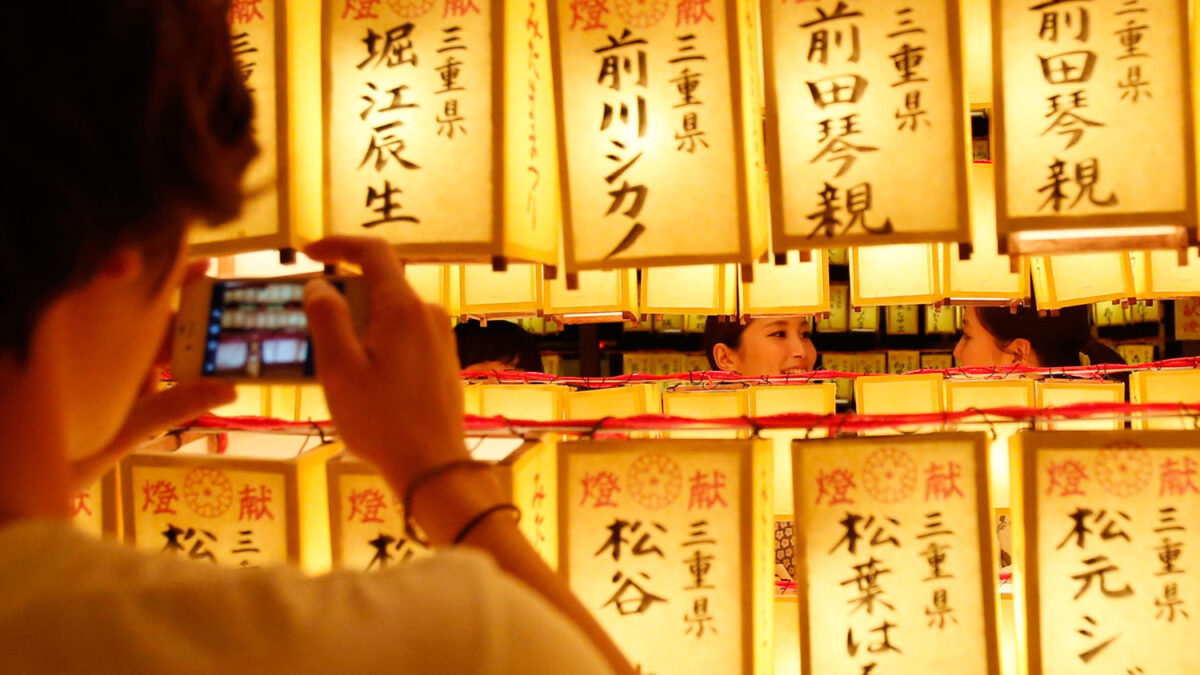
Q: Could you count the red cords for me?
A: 2